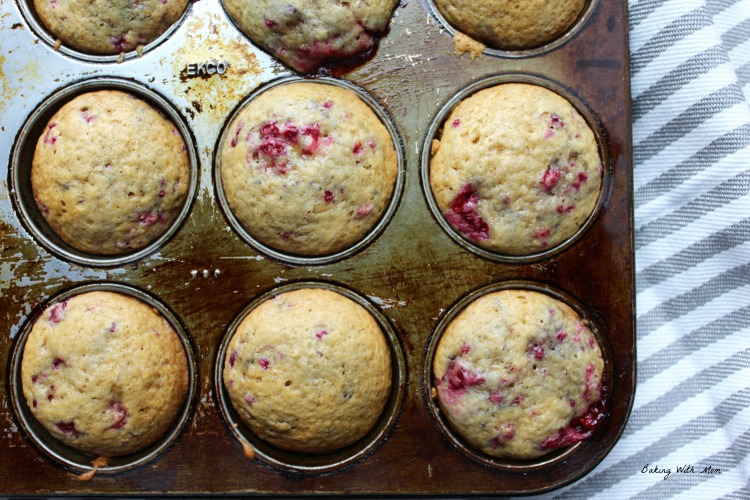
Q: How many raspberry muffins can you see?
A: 9